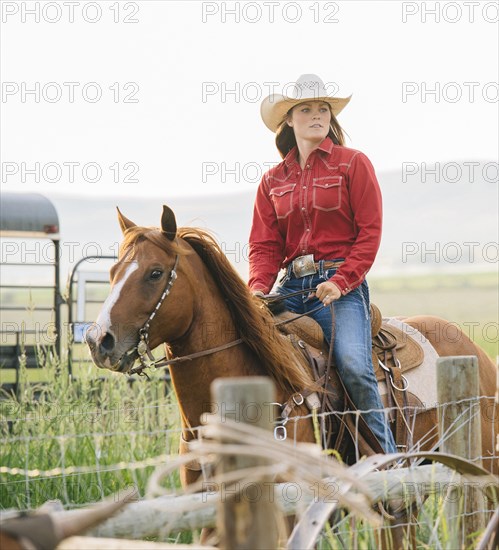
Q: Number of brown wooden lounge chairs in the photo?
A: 0